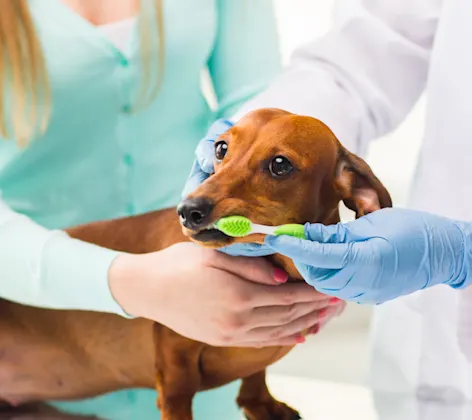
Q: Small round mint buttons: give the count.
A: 4